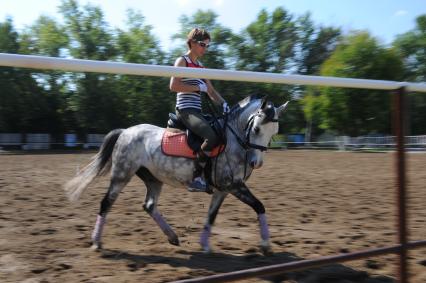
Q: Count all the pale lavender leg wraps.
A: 4